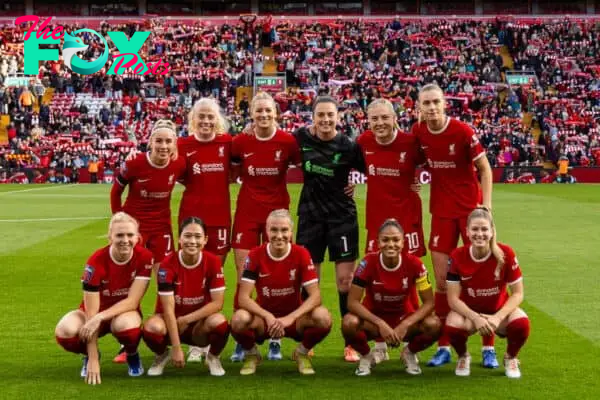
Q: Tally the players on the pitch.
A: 11